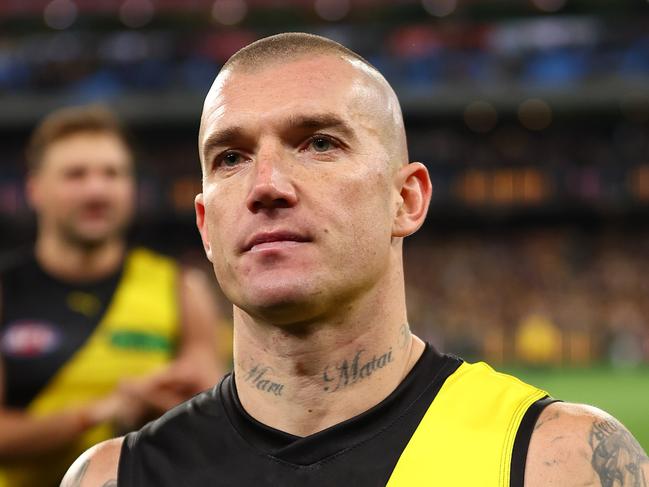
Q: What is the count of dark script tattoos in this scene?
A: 2